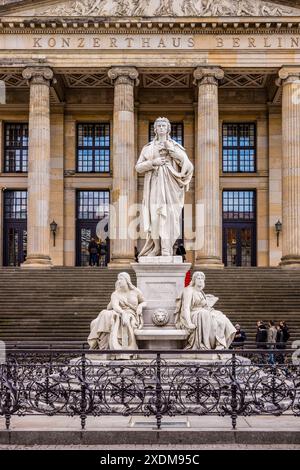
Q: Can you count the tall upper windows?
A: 4